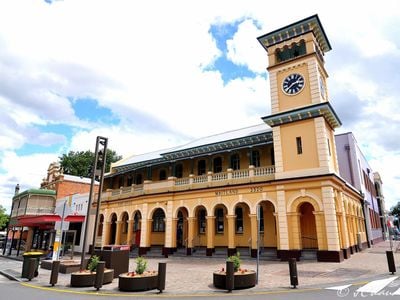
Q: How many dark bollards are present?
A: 7